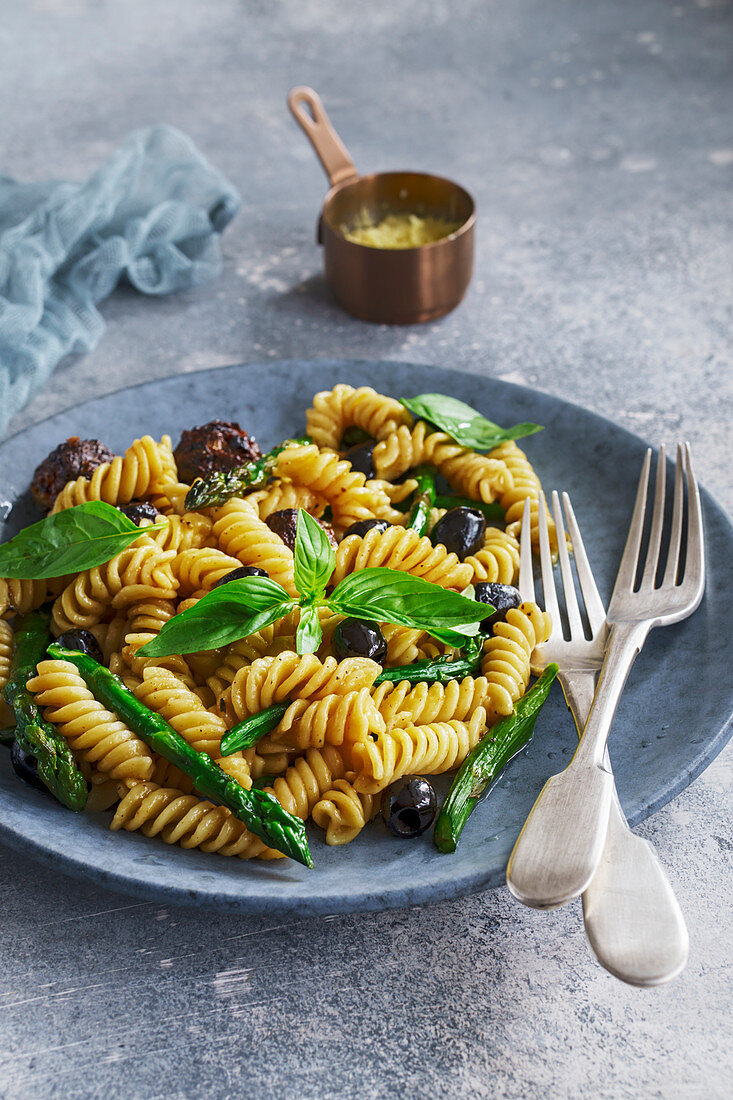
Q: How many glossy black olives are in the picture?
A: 10